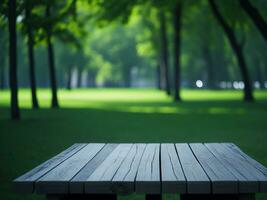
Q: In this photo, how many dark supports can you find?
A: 3